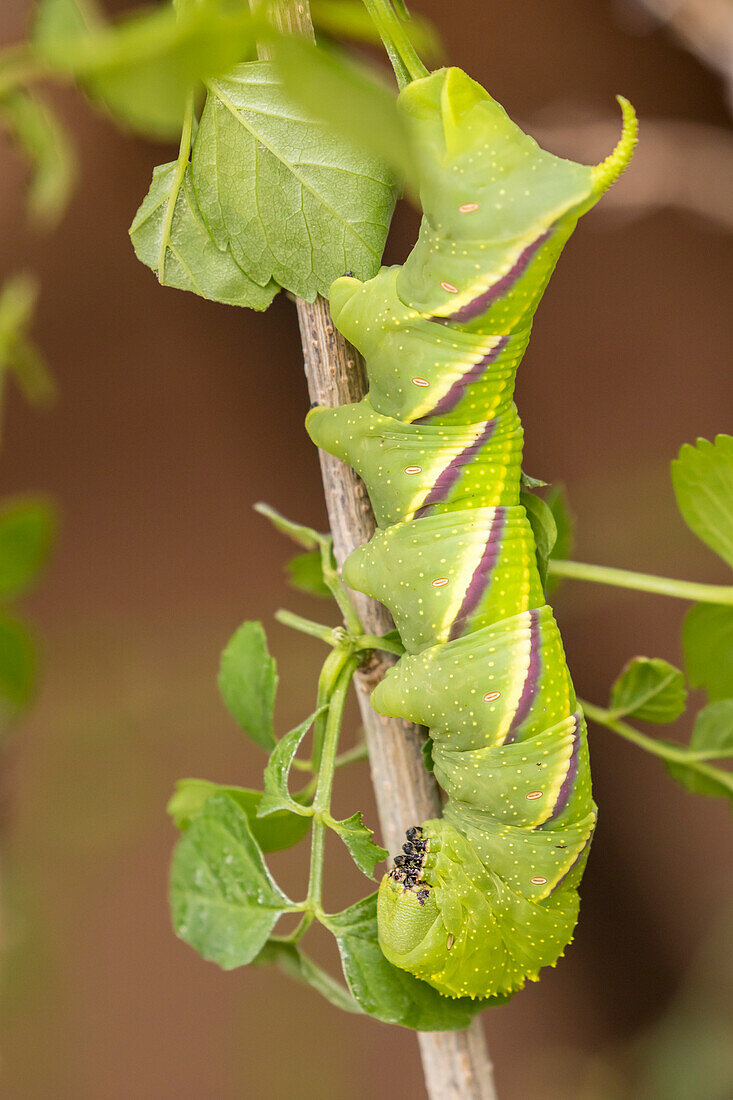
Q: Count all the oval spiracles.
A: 9